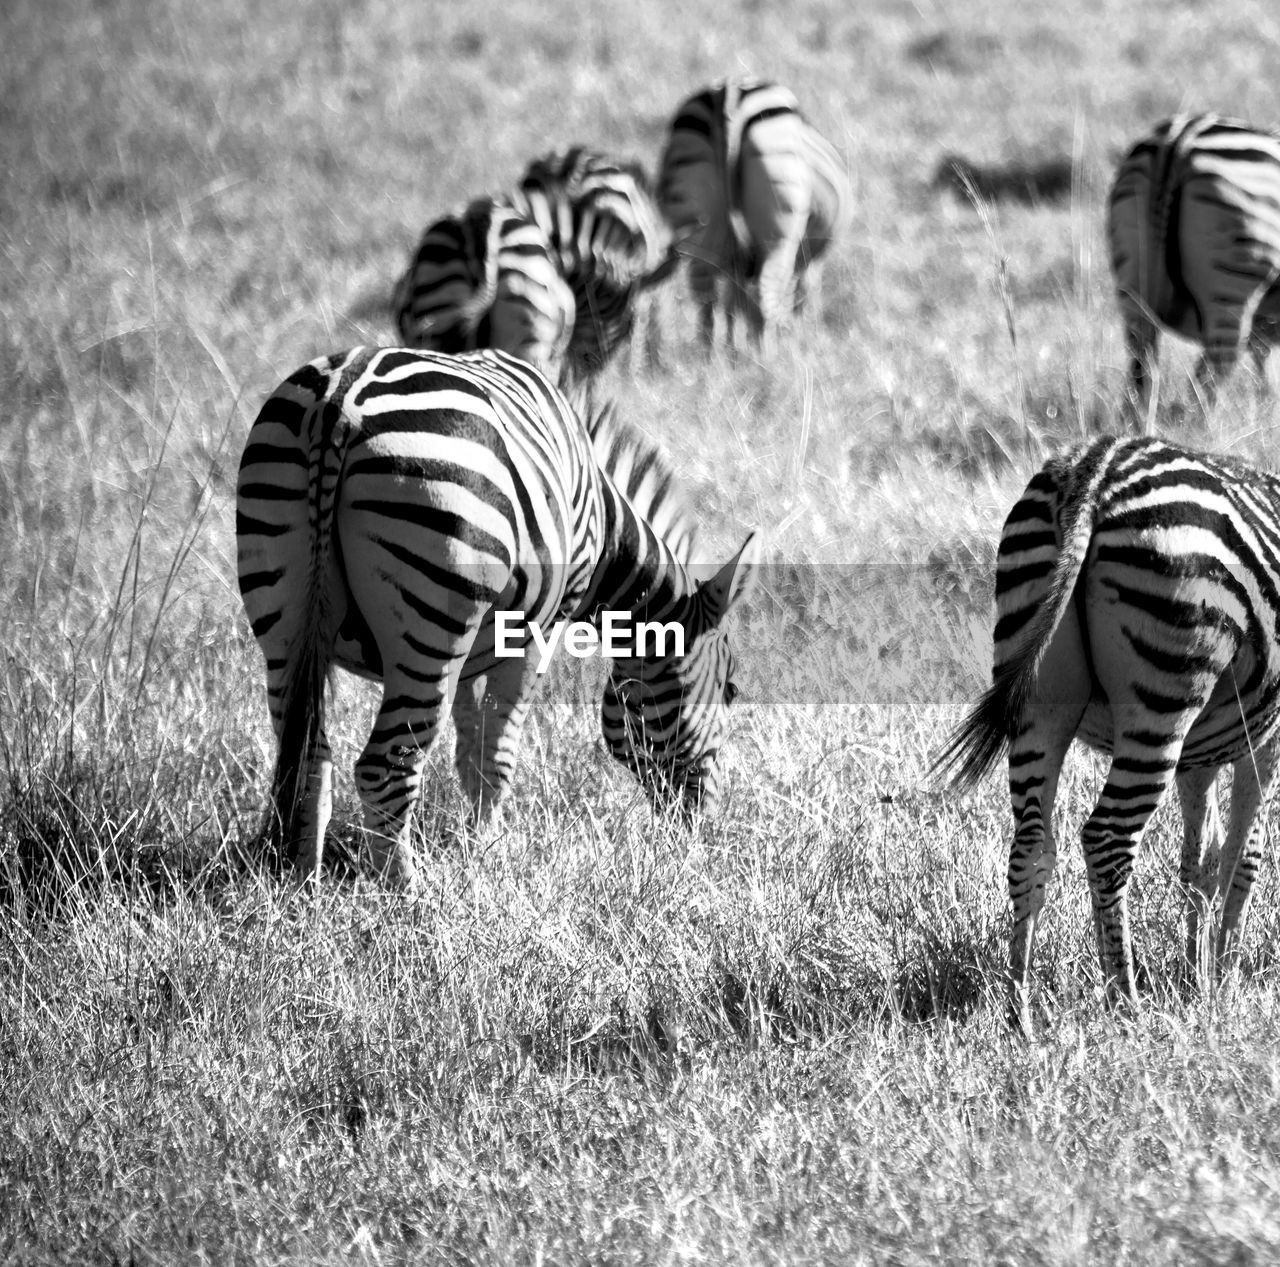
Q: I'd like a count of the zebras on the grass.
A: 6